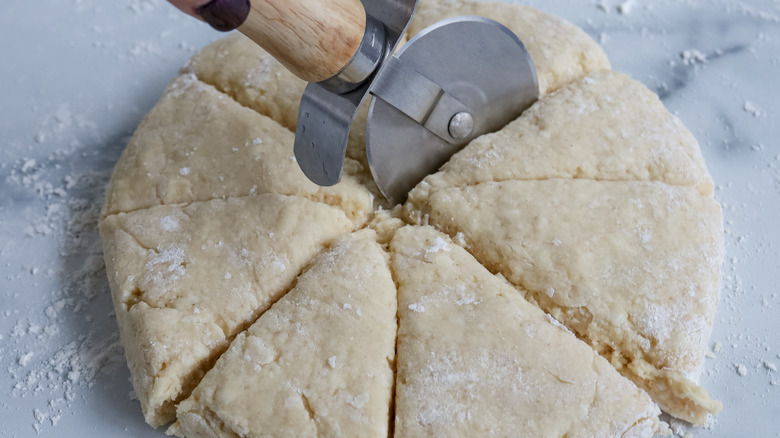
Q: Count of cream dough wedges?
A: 8